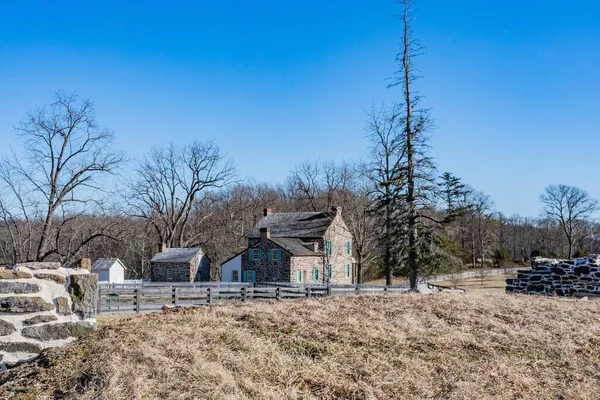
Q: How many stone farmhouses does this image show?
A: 1